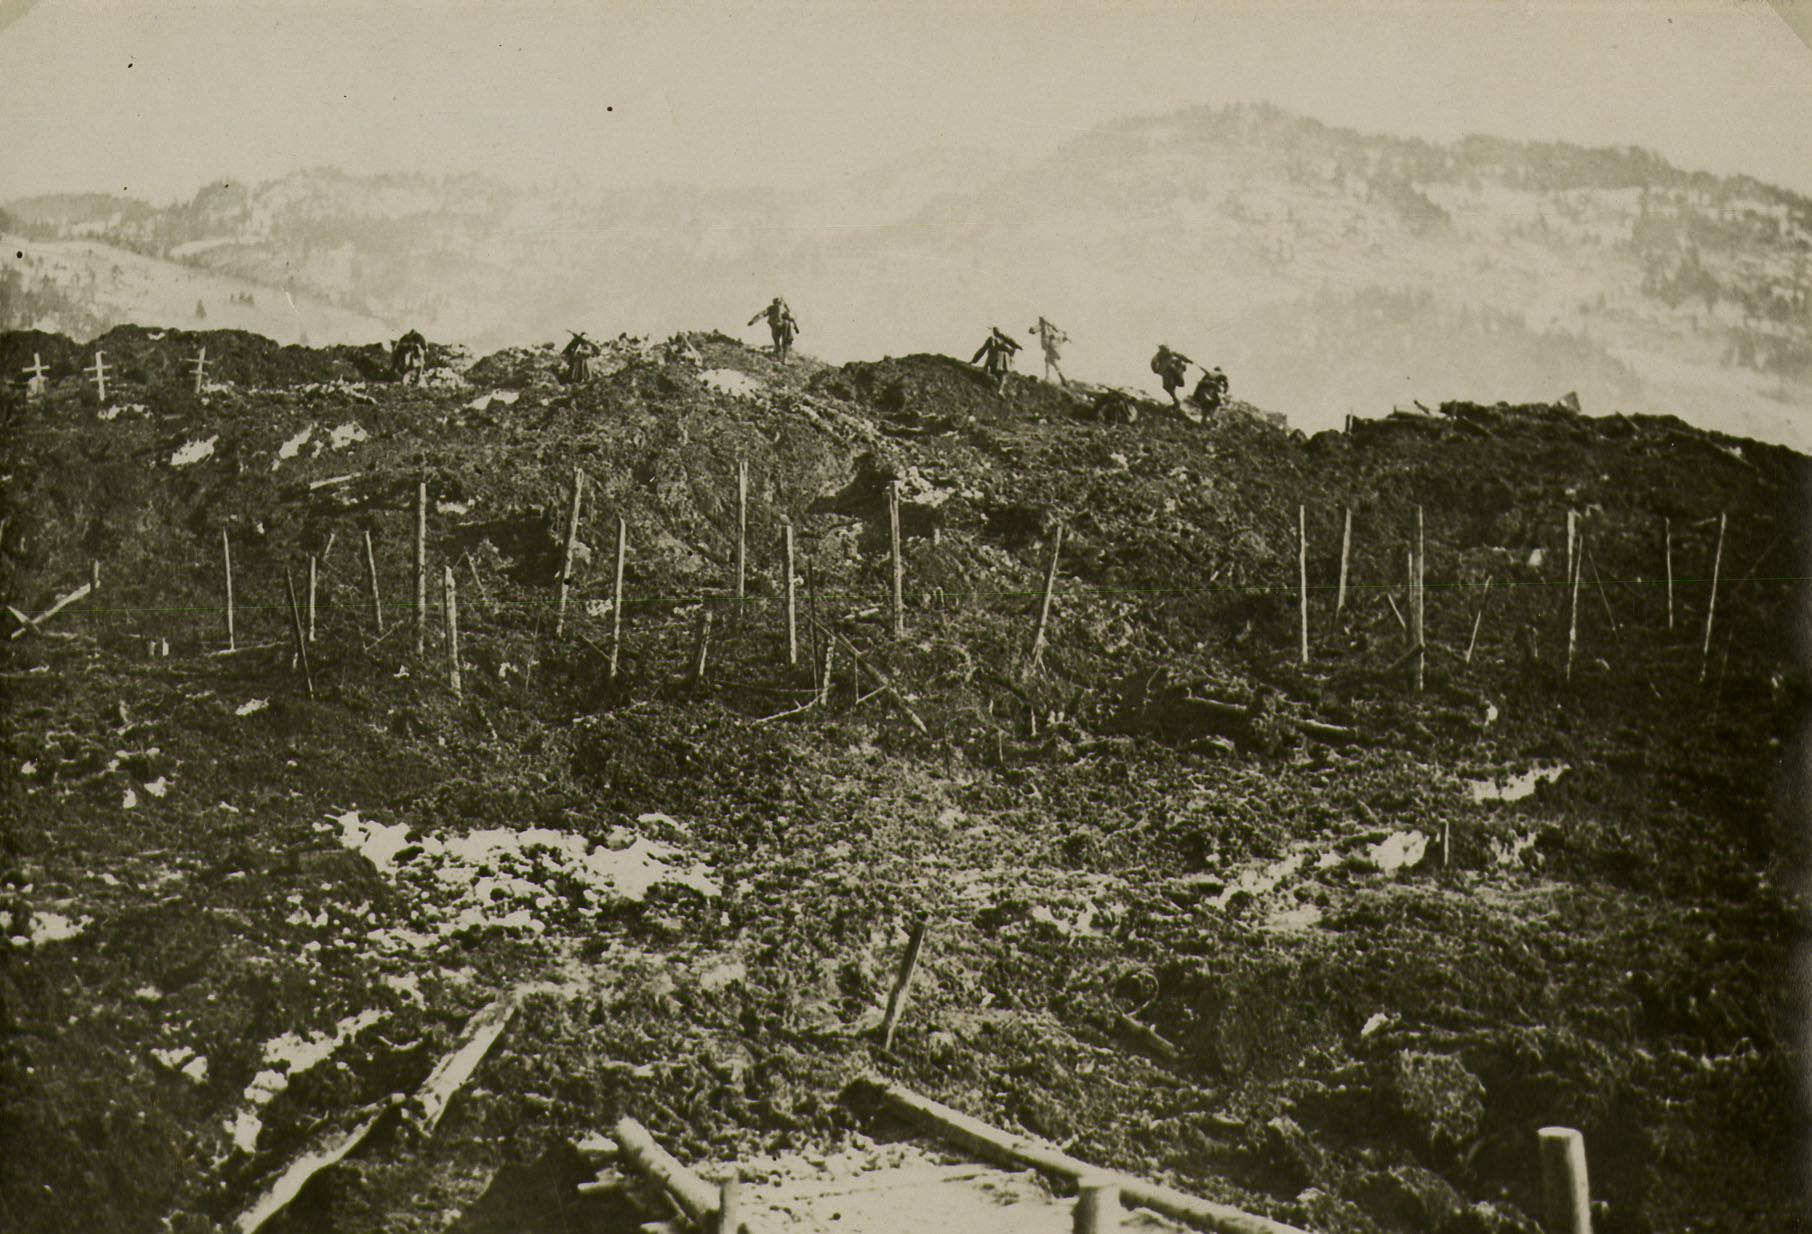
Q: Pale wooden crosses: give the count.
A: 3